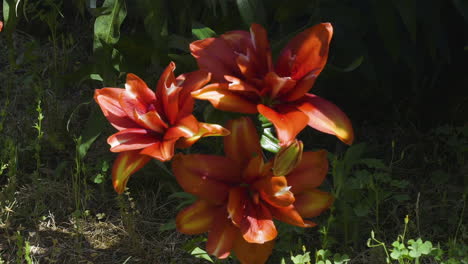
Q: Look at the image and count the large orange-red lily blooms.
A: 3